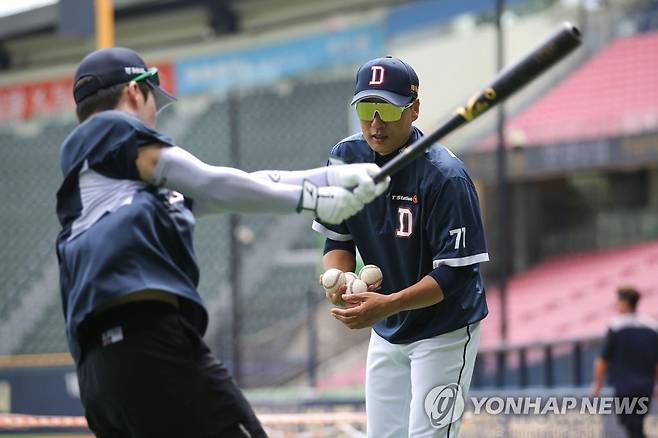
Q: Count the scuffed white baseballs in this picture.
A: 4